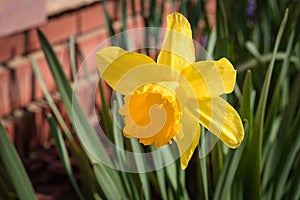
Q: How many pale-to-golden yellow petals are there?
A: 5